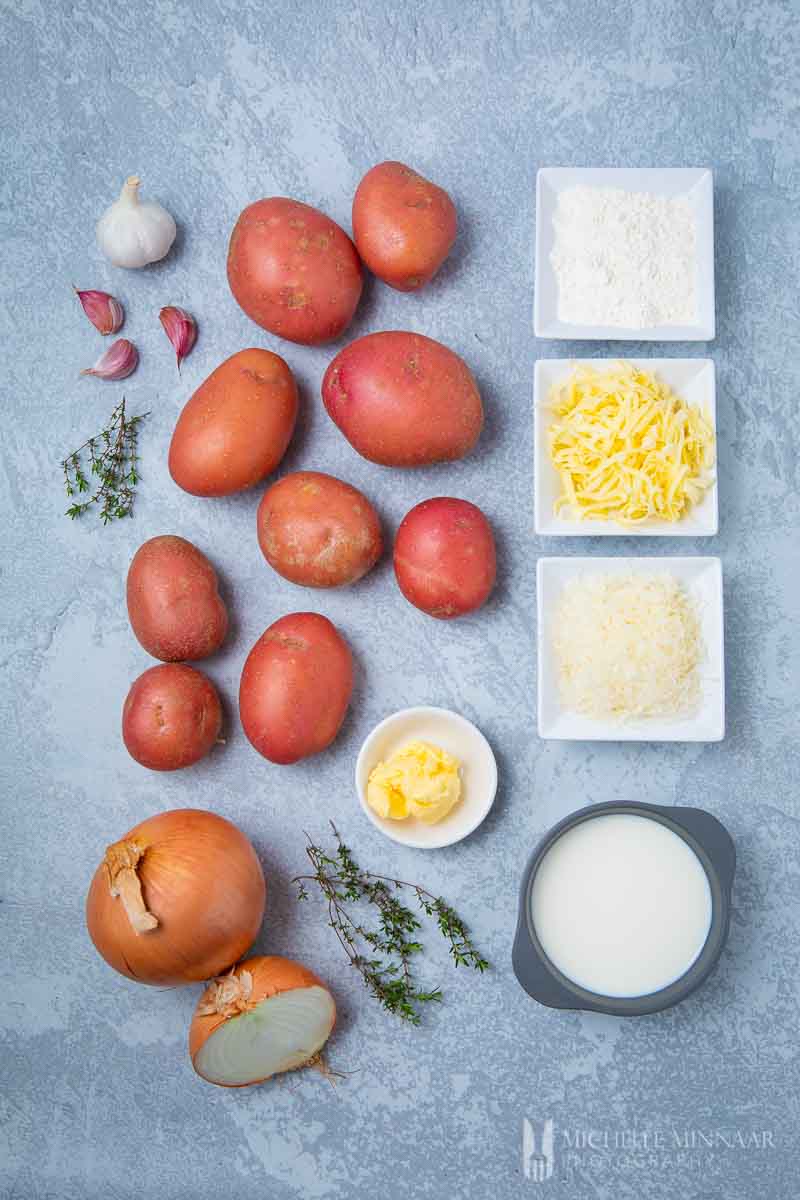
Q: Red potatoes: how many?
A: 9